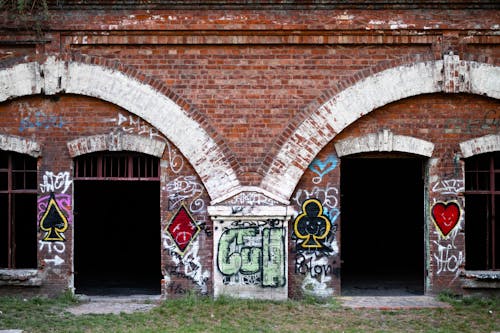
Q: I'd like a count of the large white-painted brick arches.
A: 2